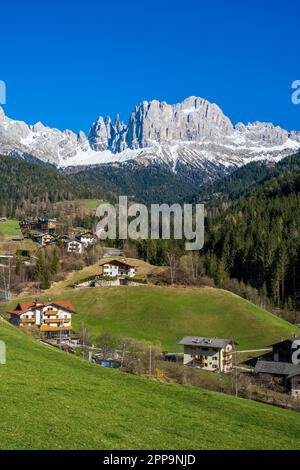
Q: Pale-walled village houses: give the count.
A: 6